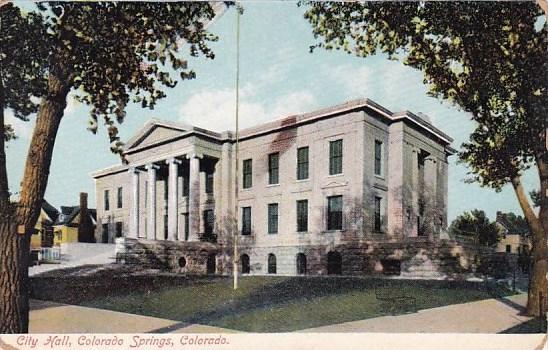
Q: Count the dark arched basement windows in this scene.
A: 4